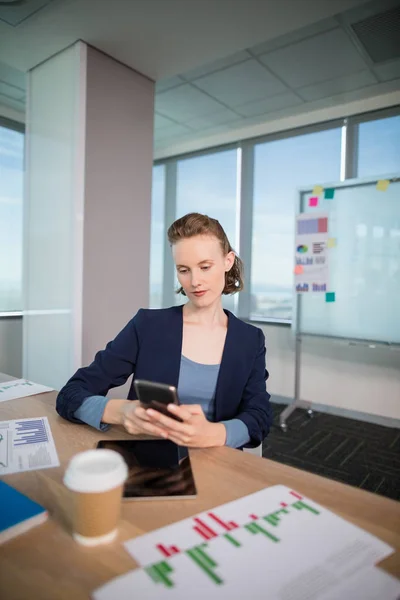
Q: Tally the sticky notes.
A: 7